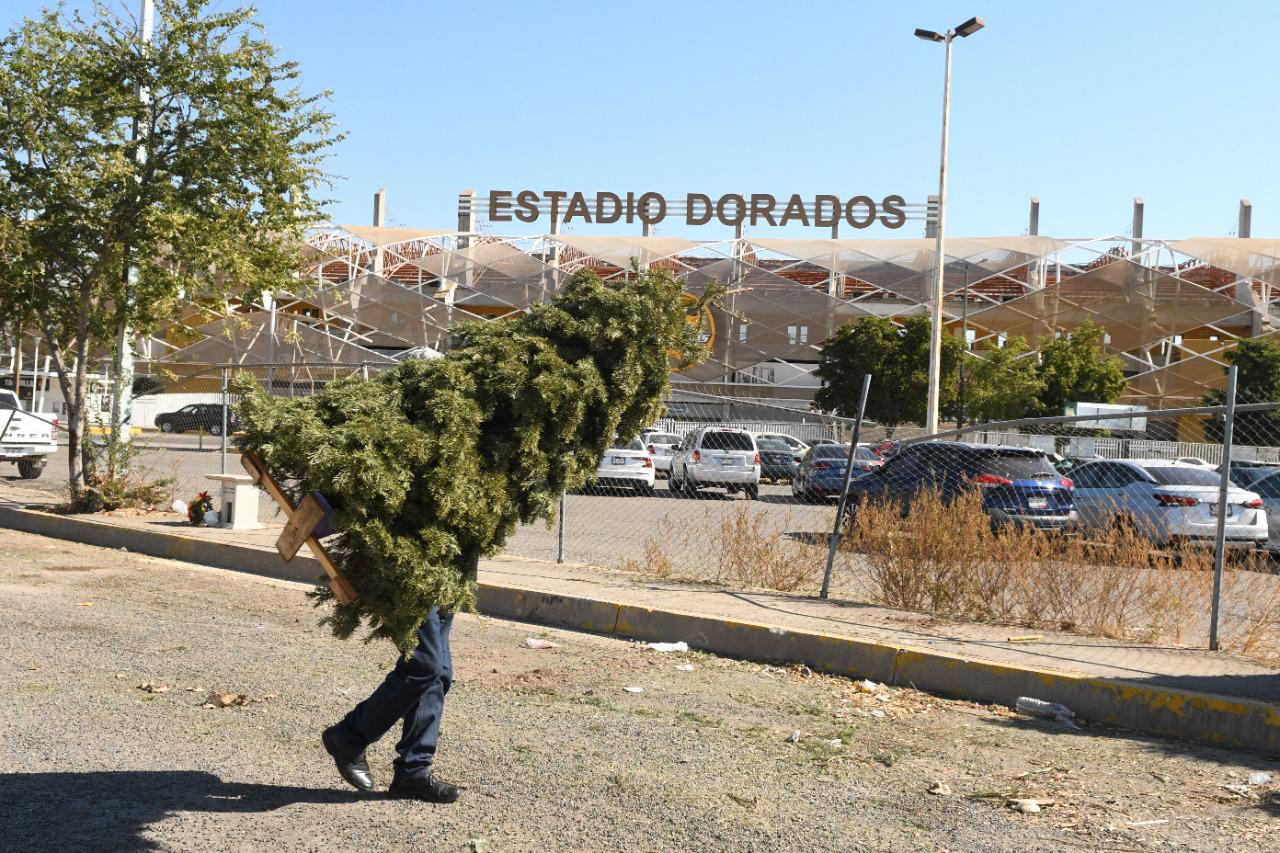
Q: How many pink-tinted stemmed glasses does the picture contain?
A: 0